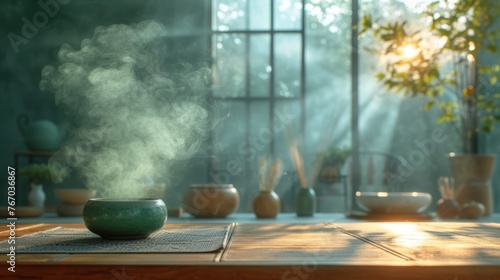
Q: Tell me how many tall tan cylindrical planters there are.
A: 1